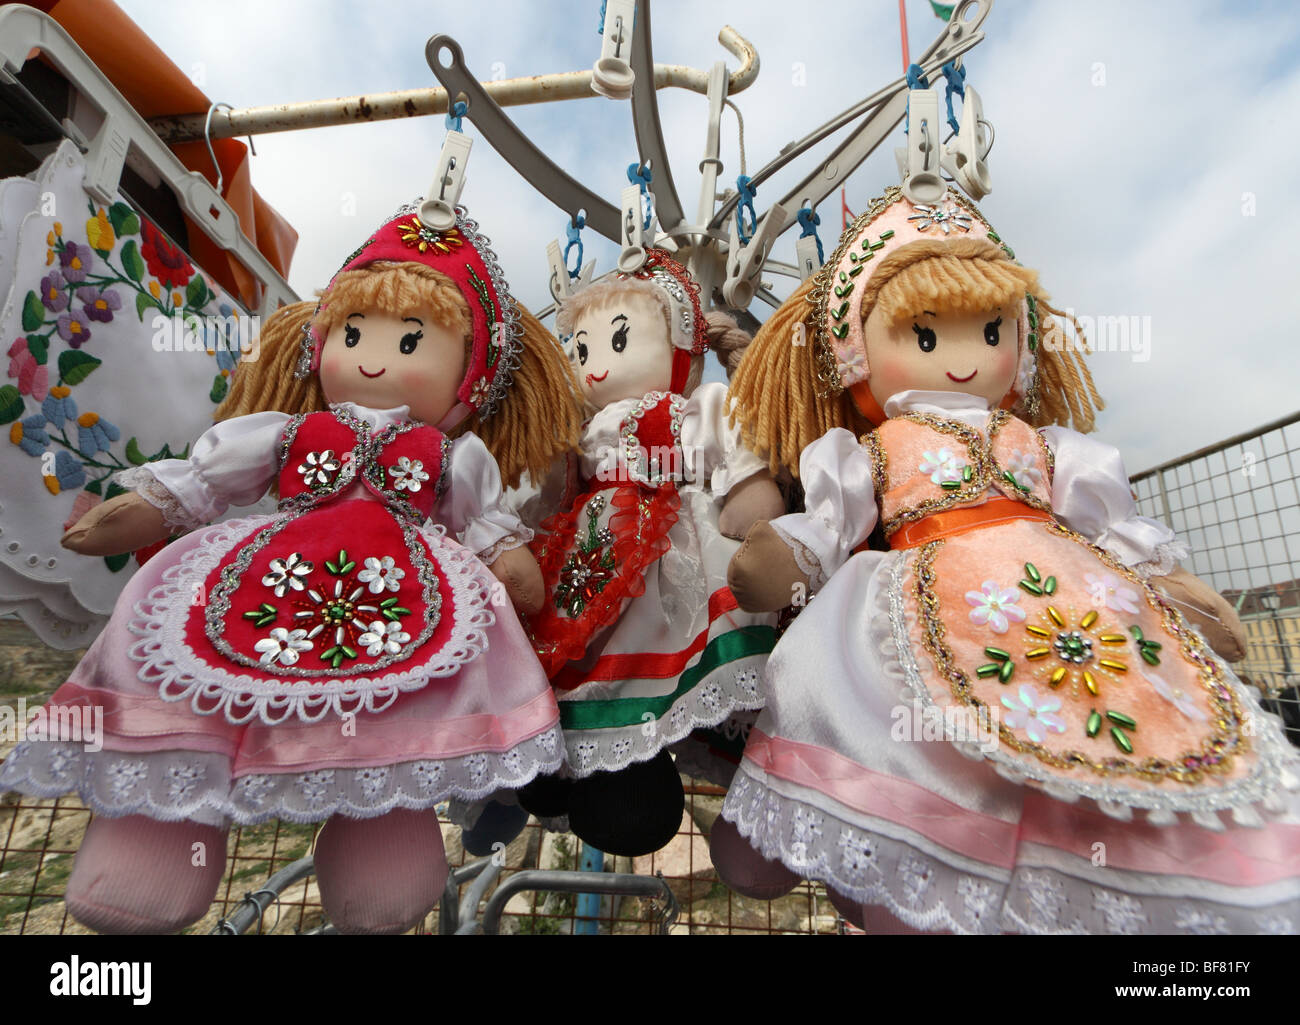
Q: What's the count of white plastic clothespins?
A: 8